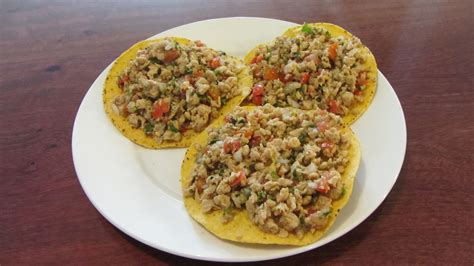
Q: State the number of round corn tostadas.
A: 3